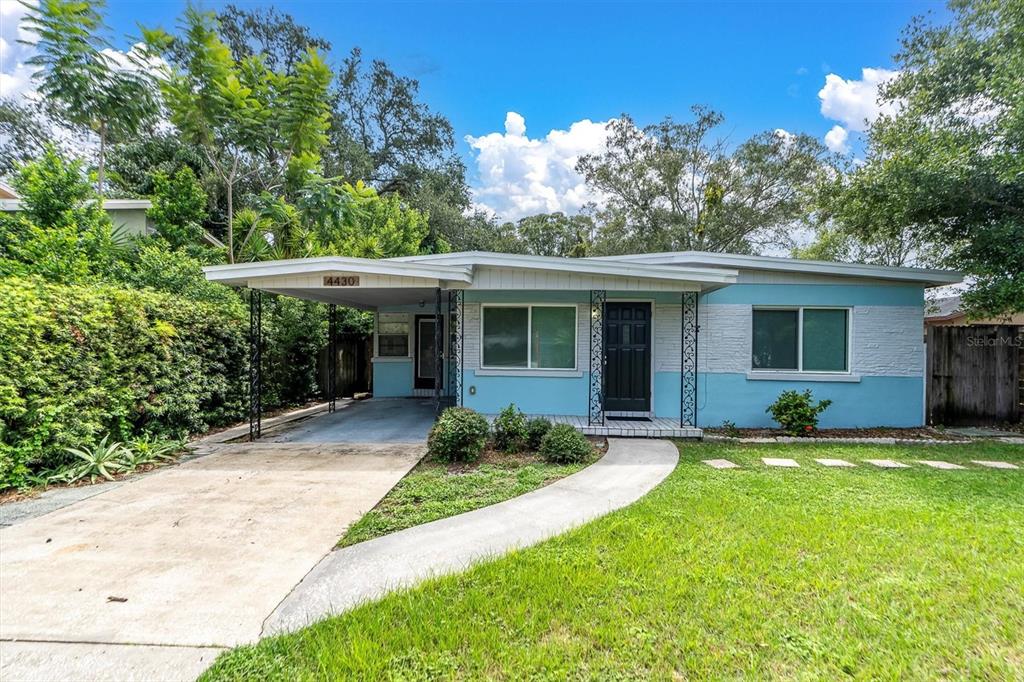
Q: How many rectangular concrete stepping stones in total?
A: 6